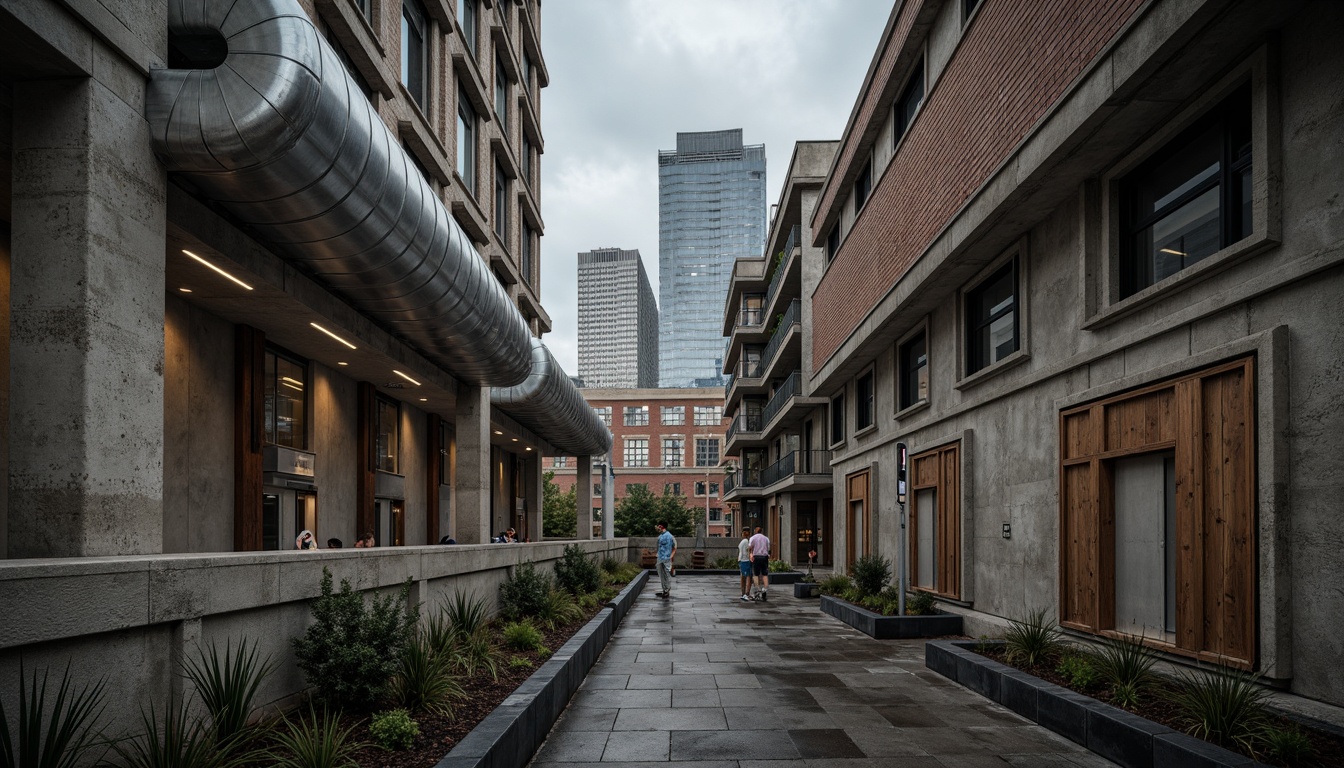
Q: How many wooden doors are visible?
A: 3